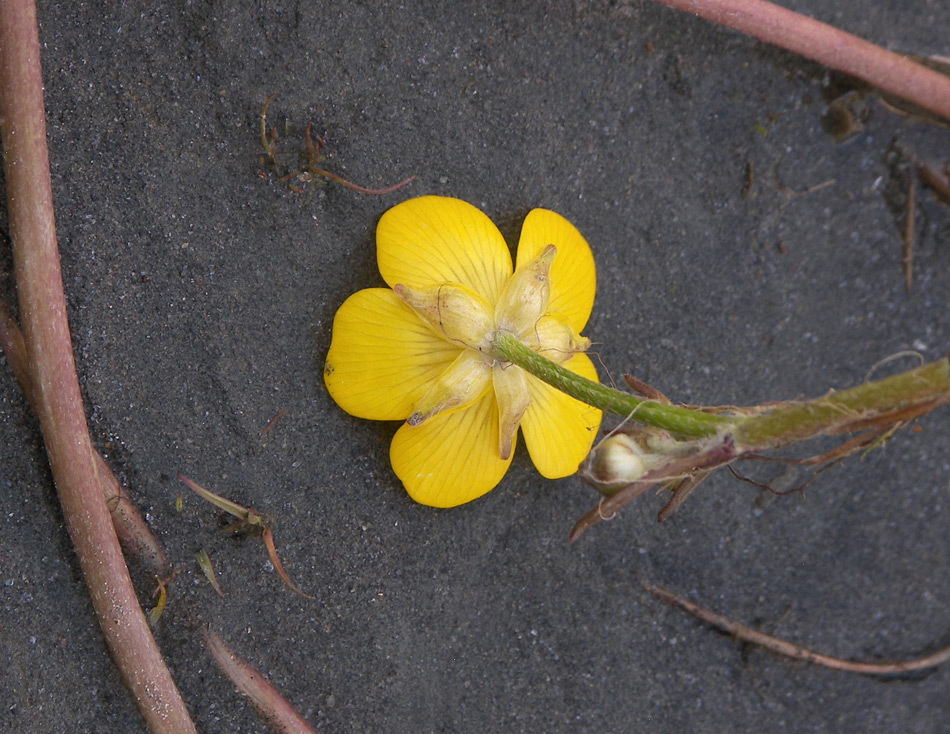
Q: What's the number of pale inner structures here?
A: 5